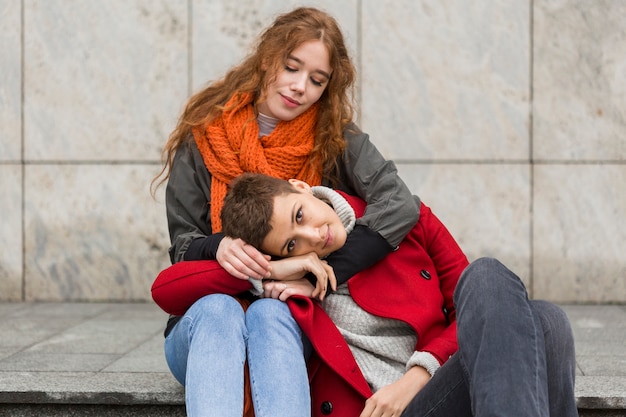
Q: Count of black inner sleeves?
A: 2